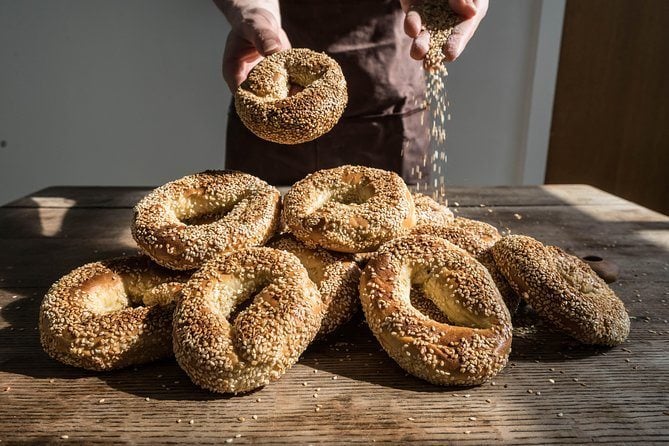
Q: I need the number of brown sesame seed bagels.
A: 10